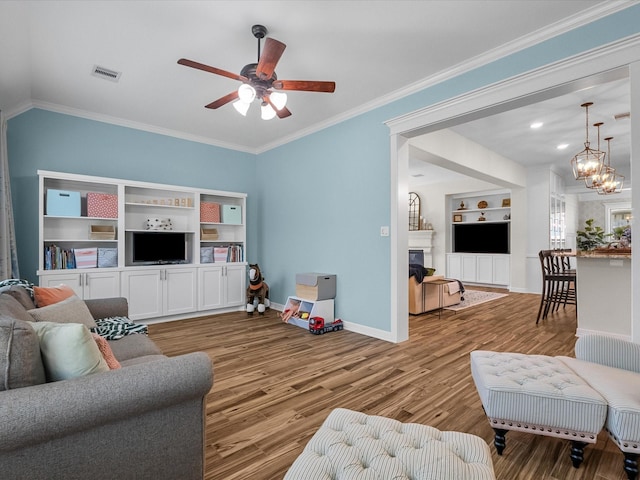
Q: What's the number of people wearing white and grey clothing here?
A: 0